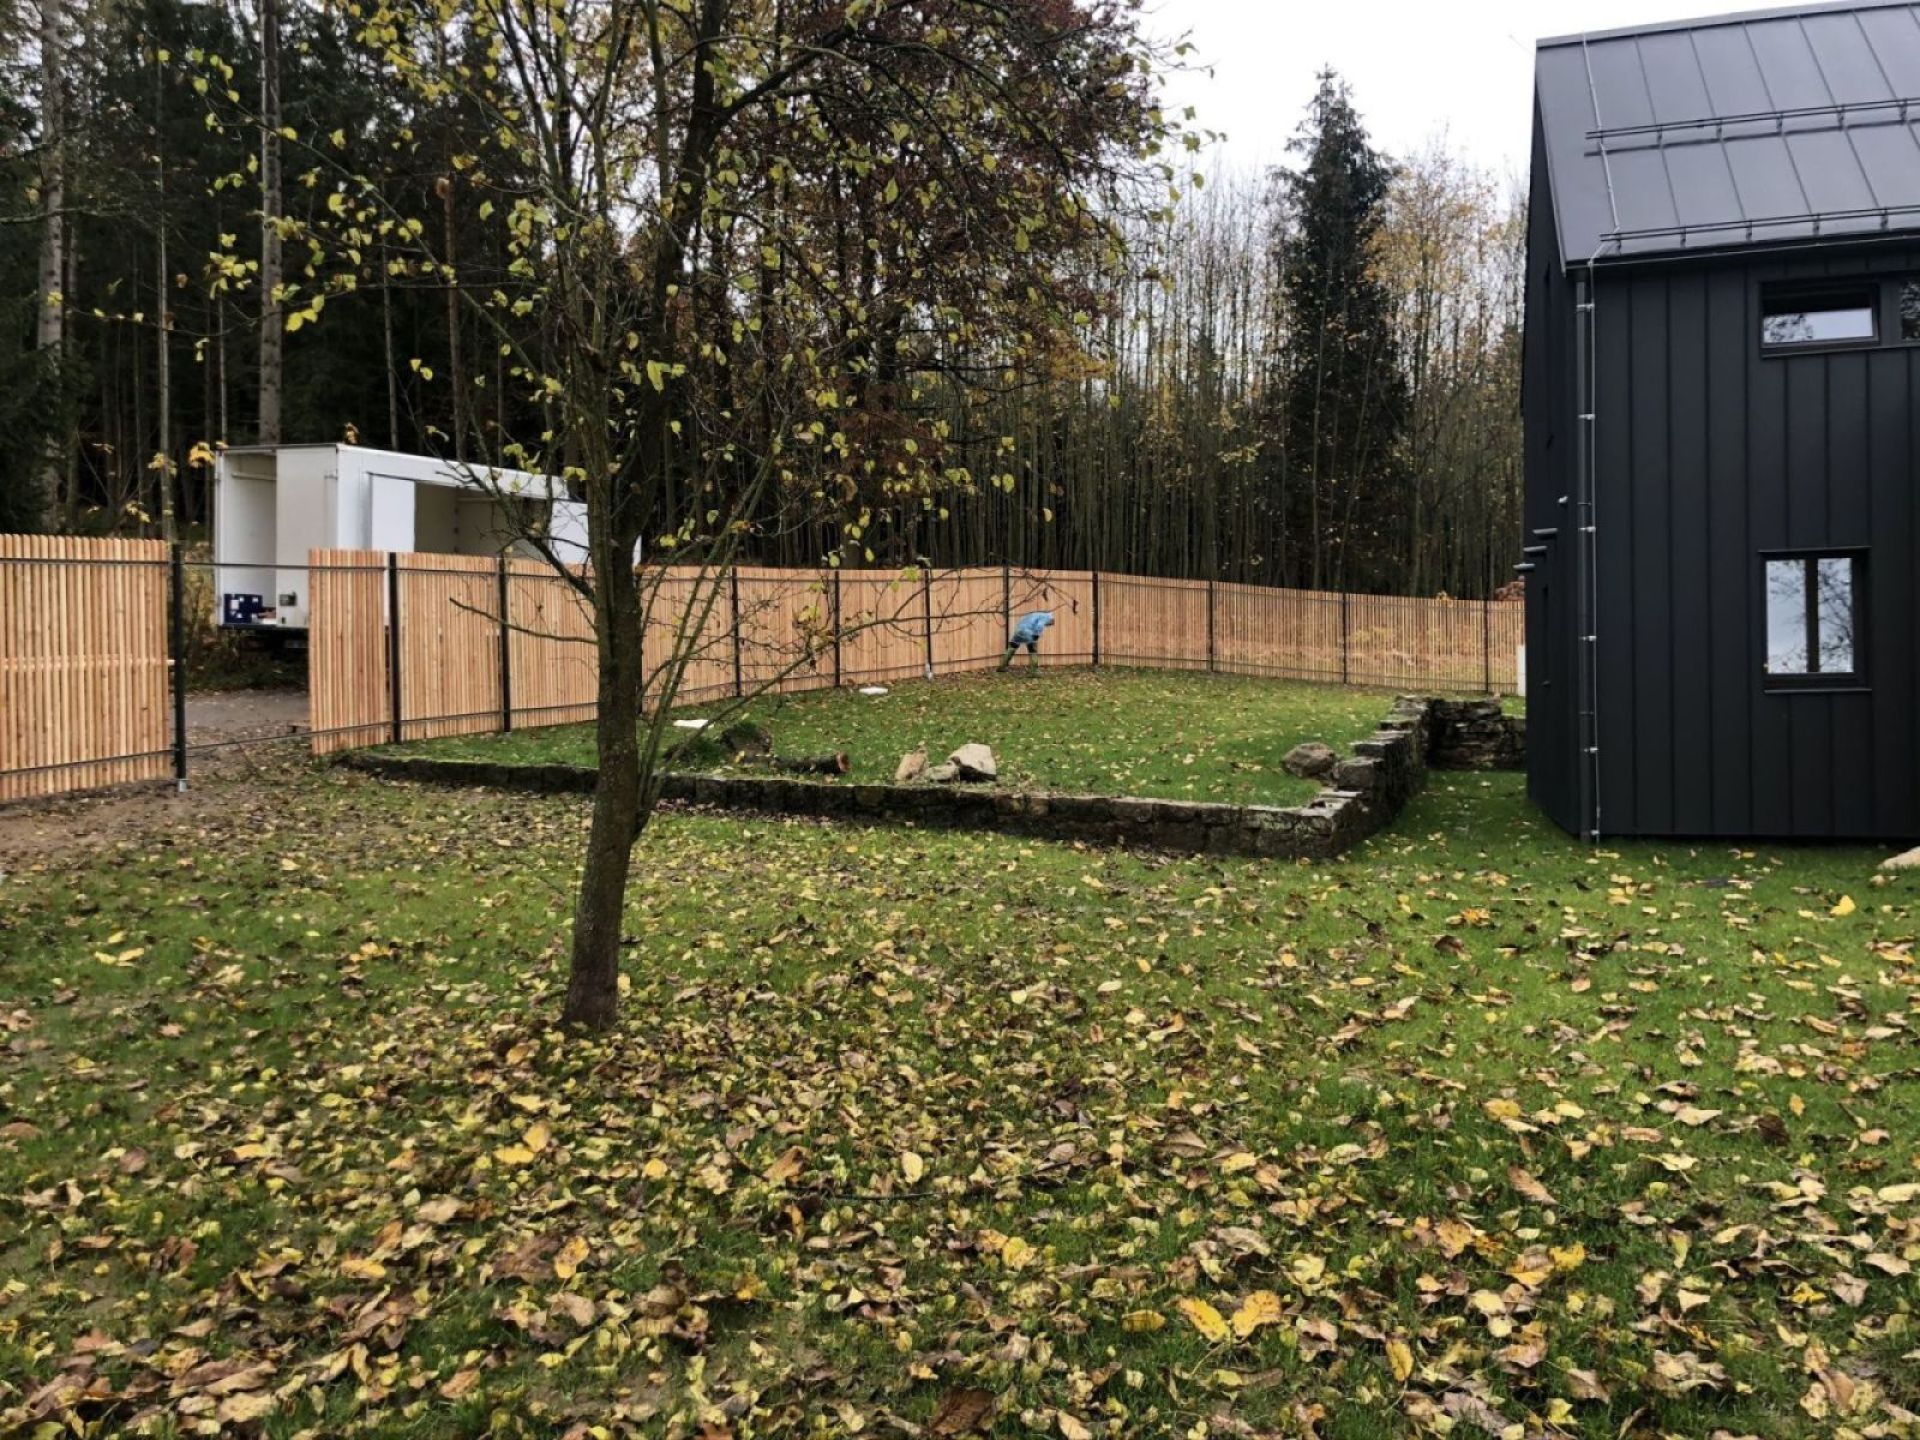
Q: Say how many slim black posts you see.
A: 11